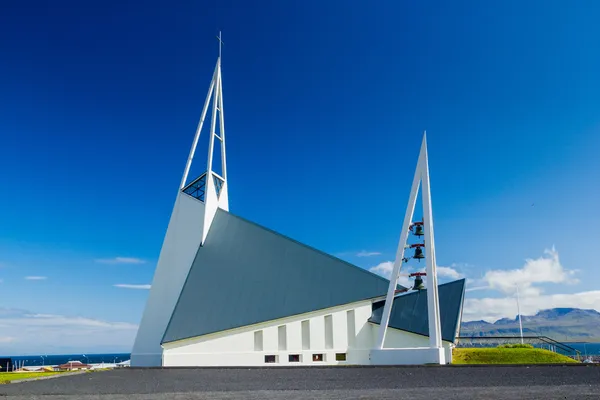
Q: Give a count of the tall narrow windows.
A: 5